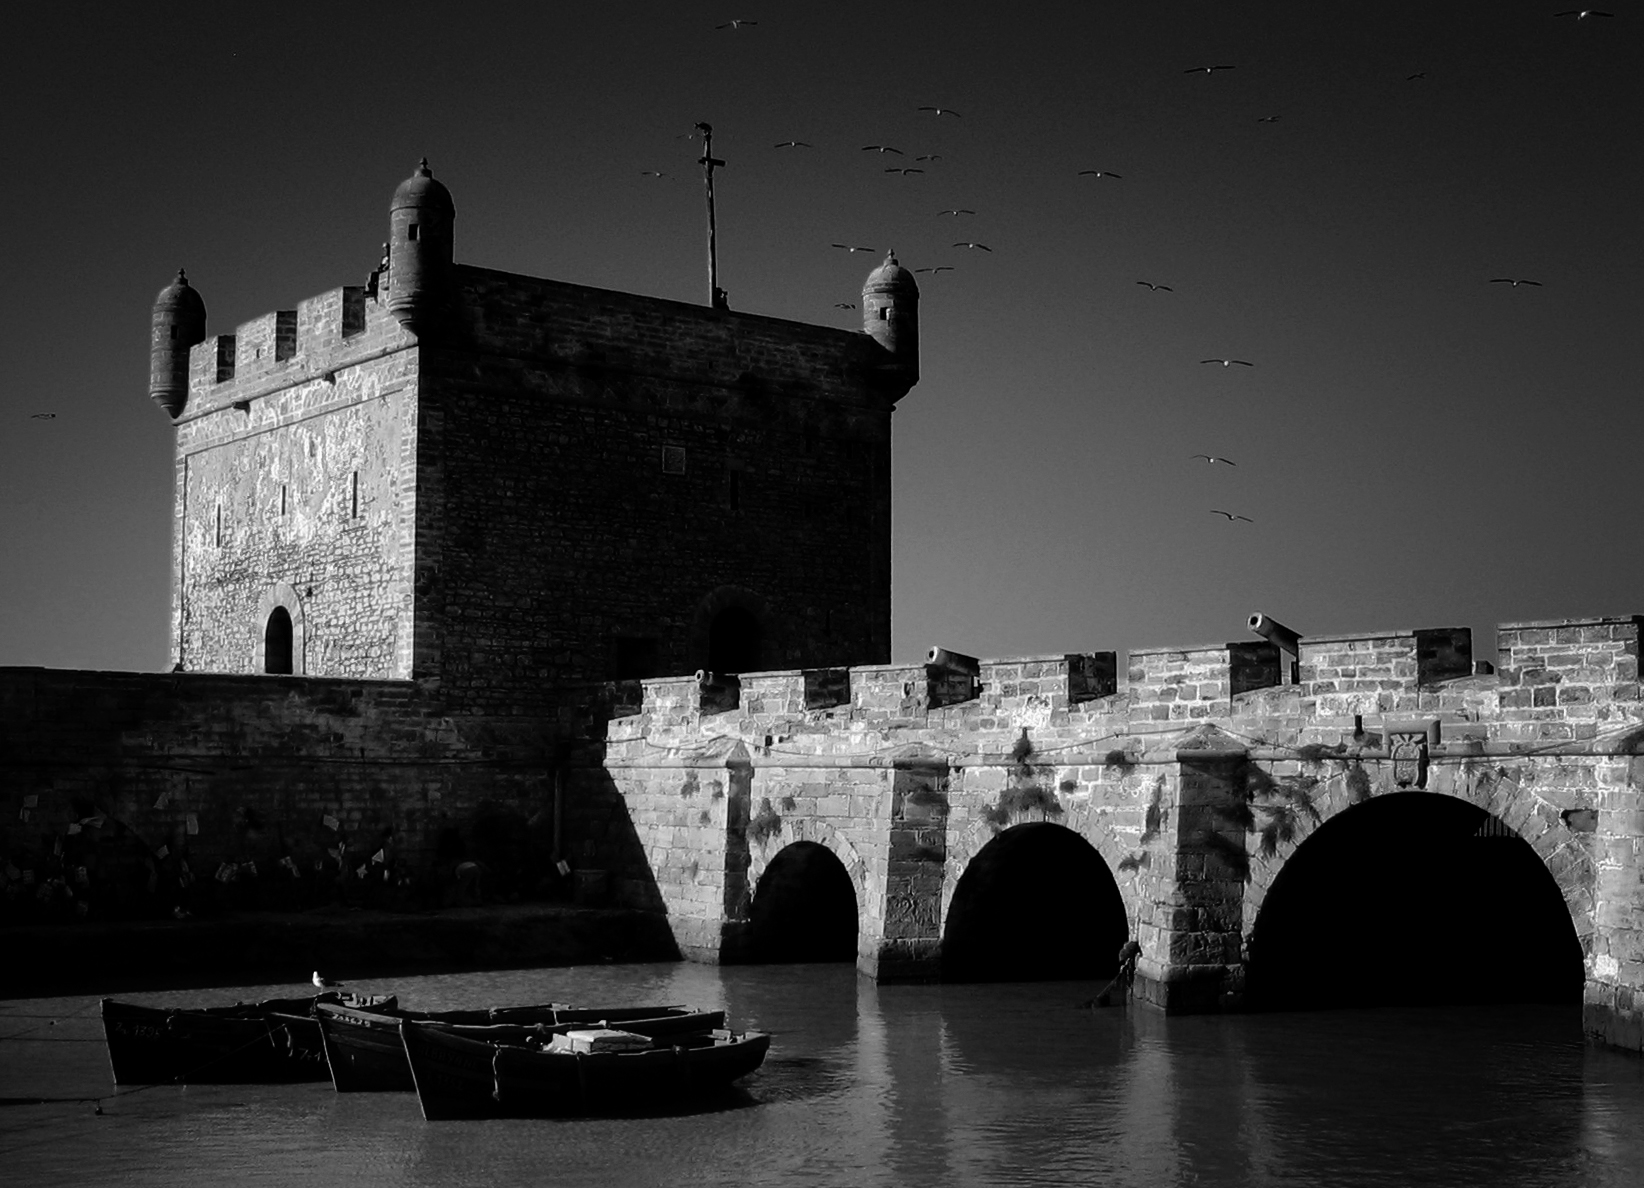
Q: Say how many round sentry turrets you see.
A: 3